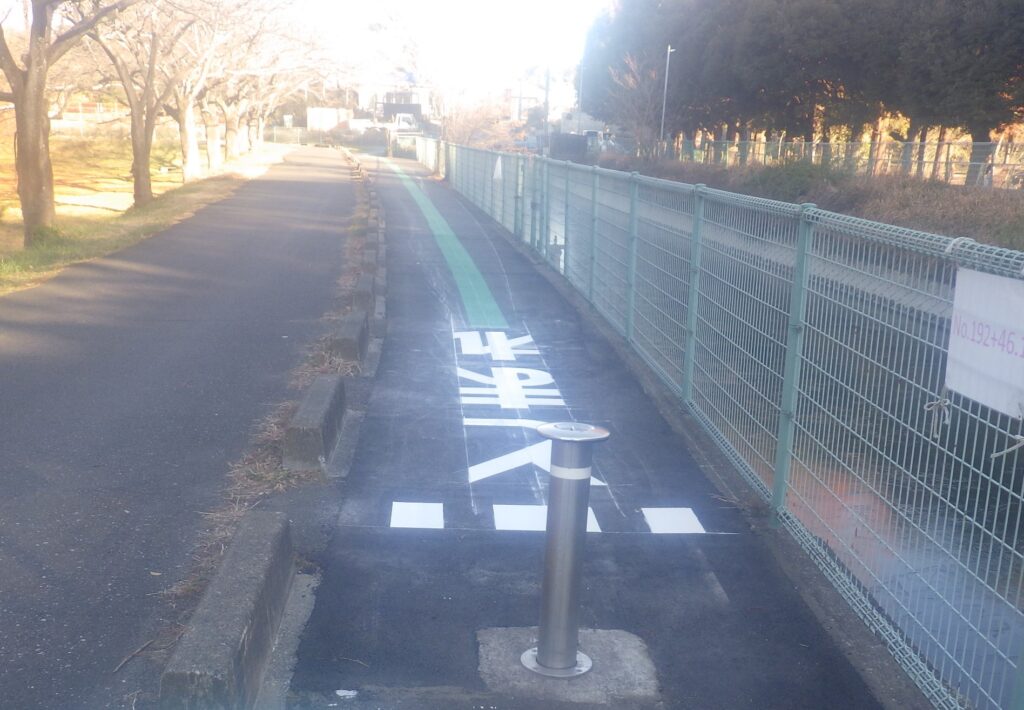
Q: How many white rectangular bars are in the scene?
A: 3